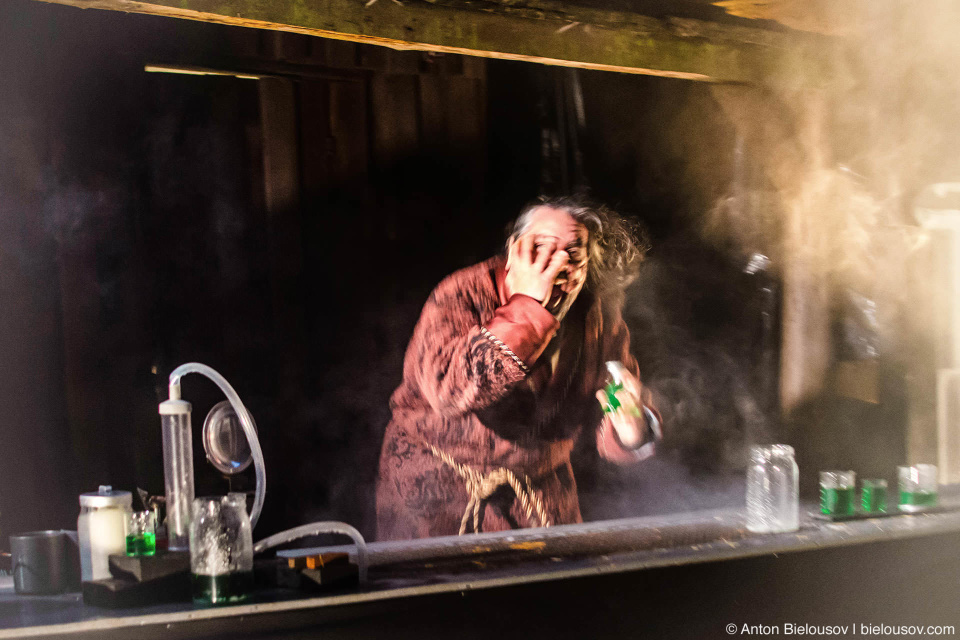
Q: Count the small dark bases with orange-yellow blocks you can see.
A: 1